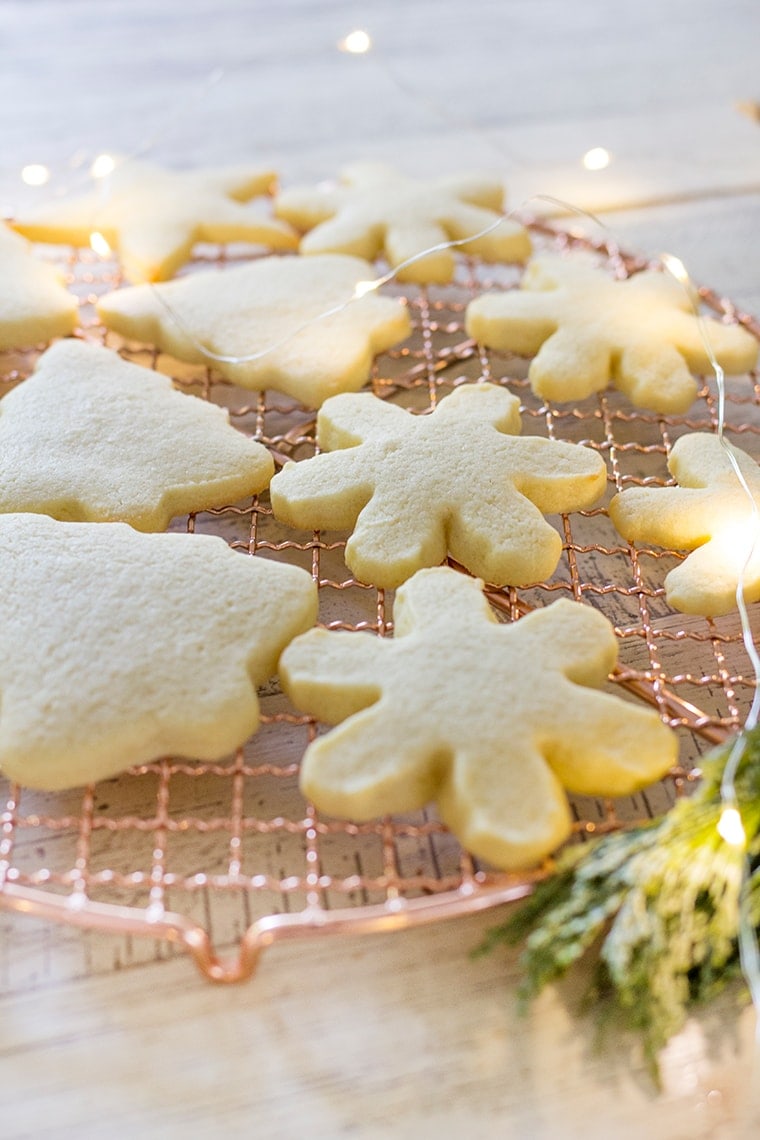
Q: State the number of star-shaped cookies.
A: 1